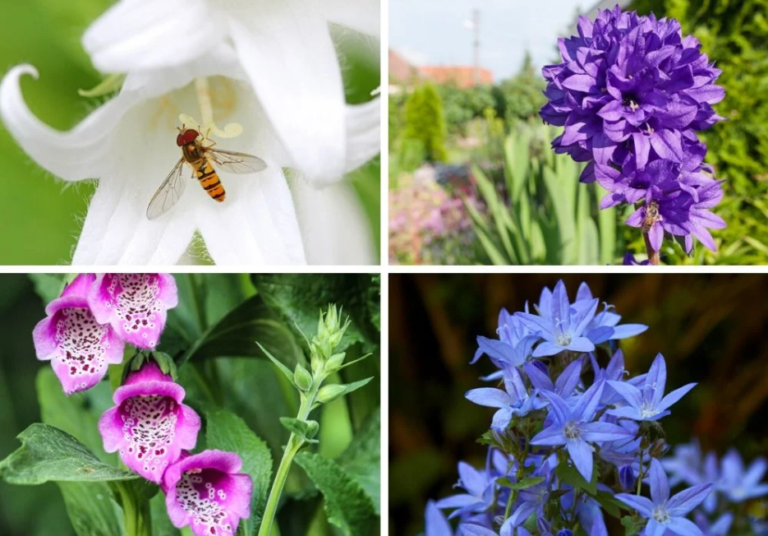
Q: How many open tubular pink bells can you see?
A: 4